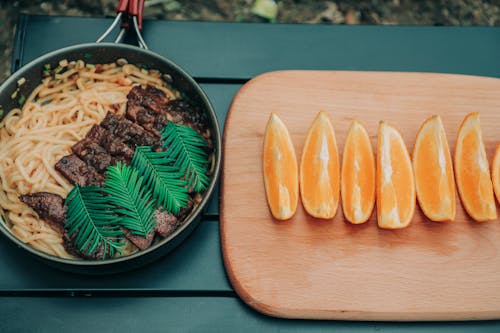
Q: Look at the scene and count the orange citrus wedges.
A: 7